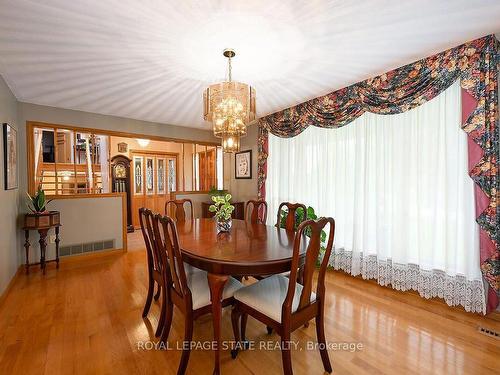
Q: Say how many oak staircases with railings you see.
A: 1